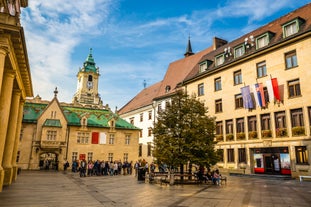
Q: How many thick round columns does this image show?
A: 4